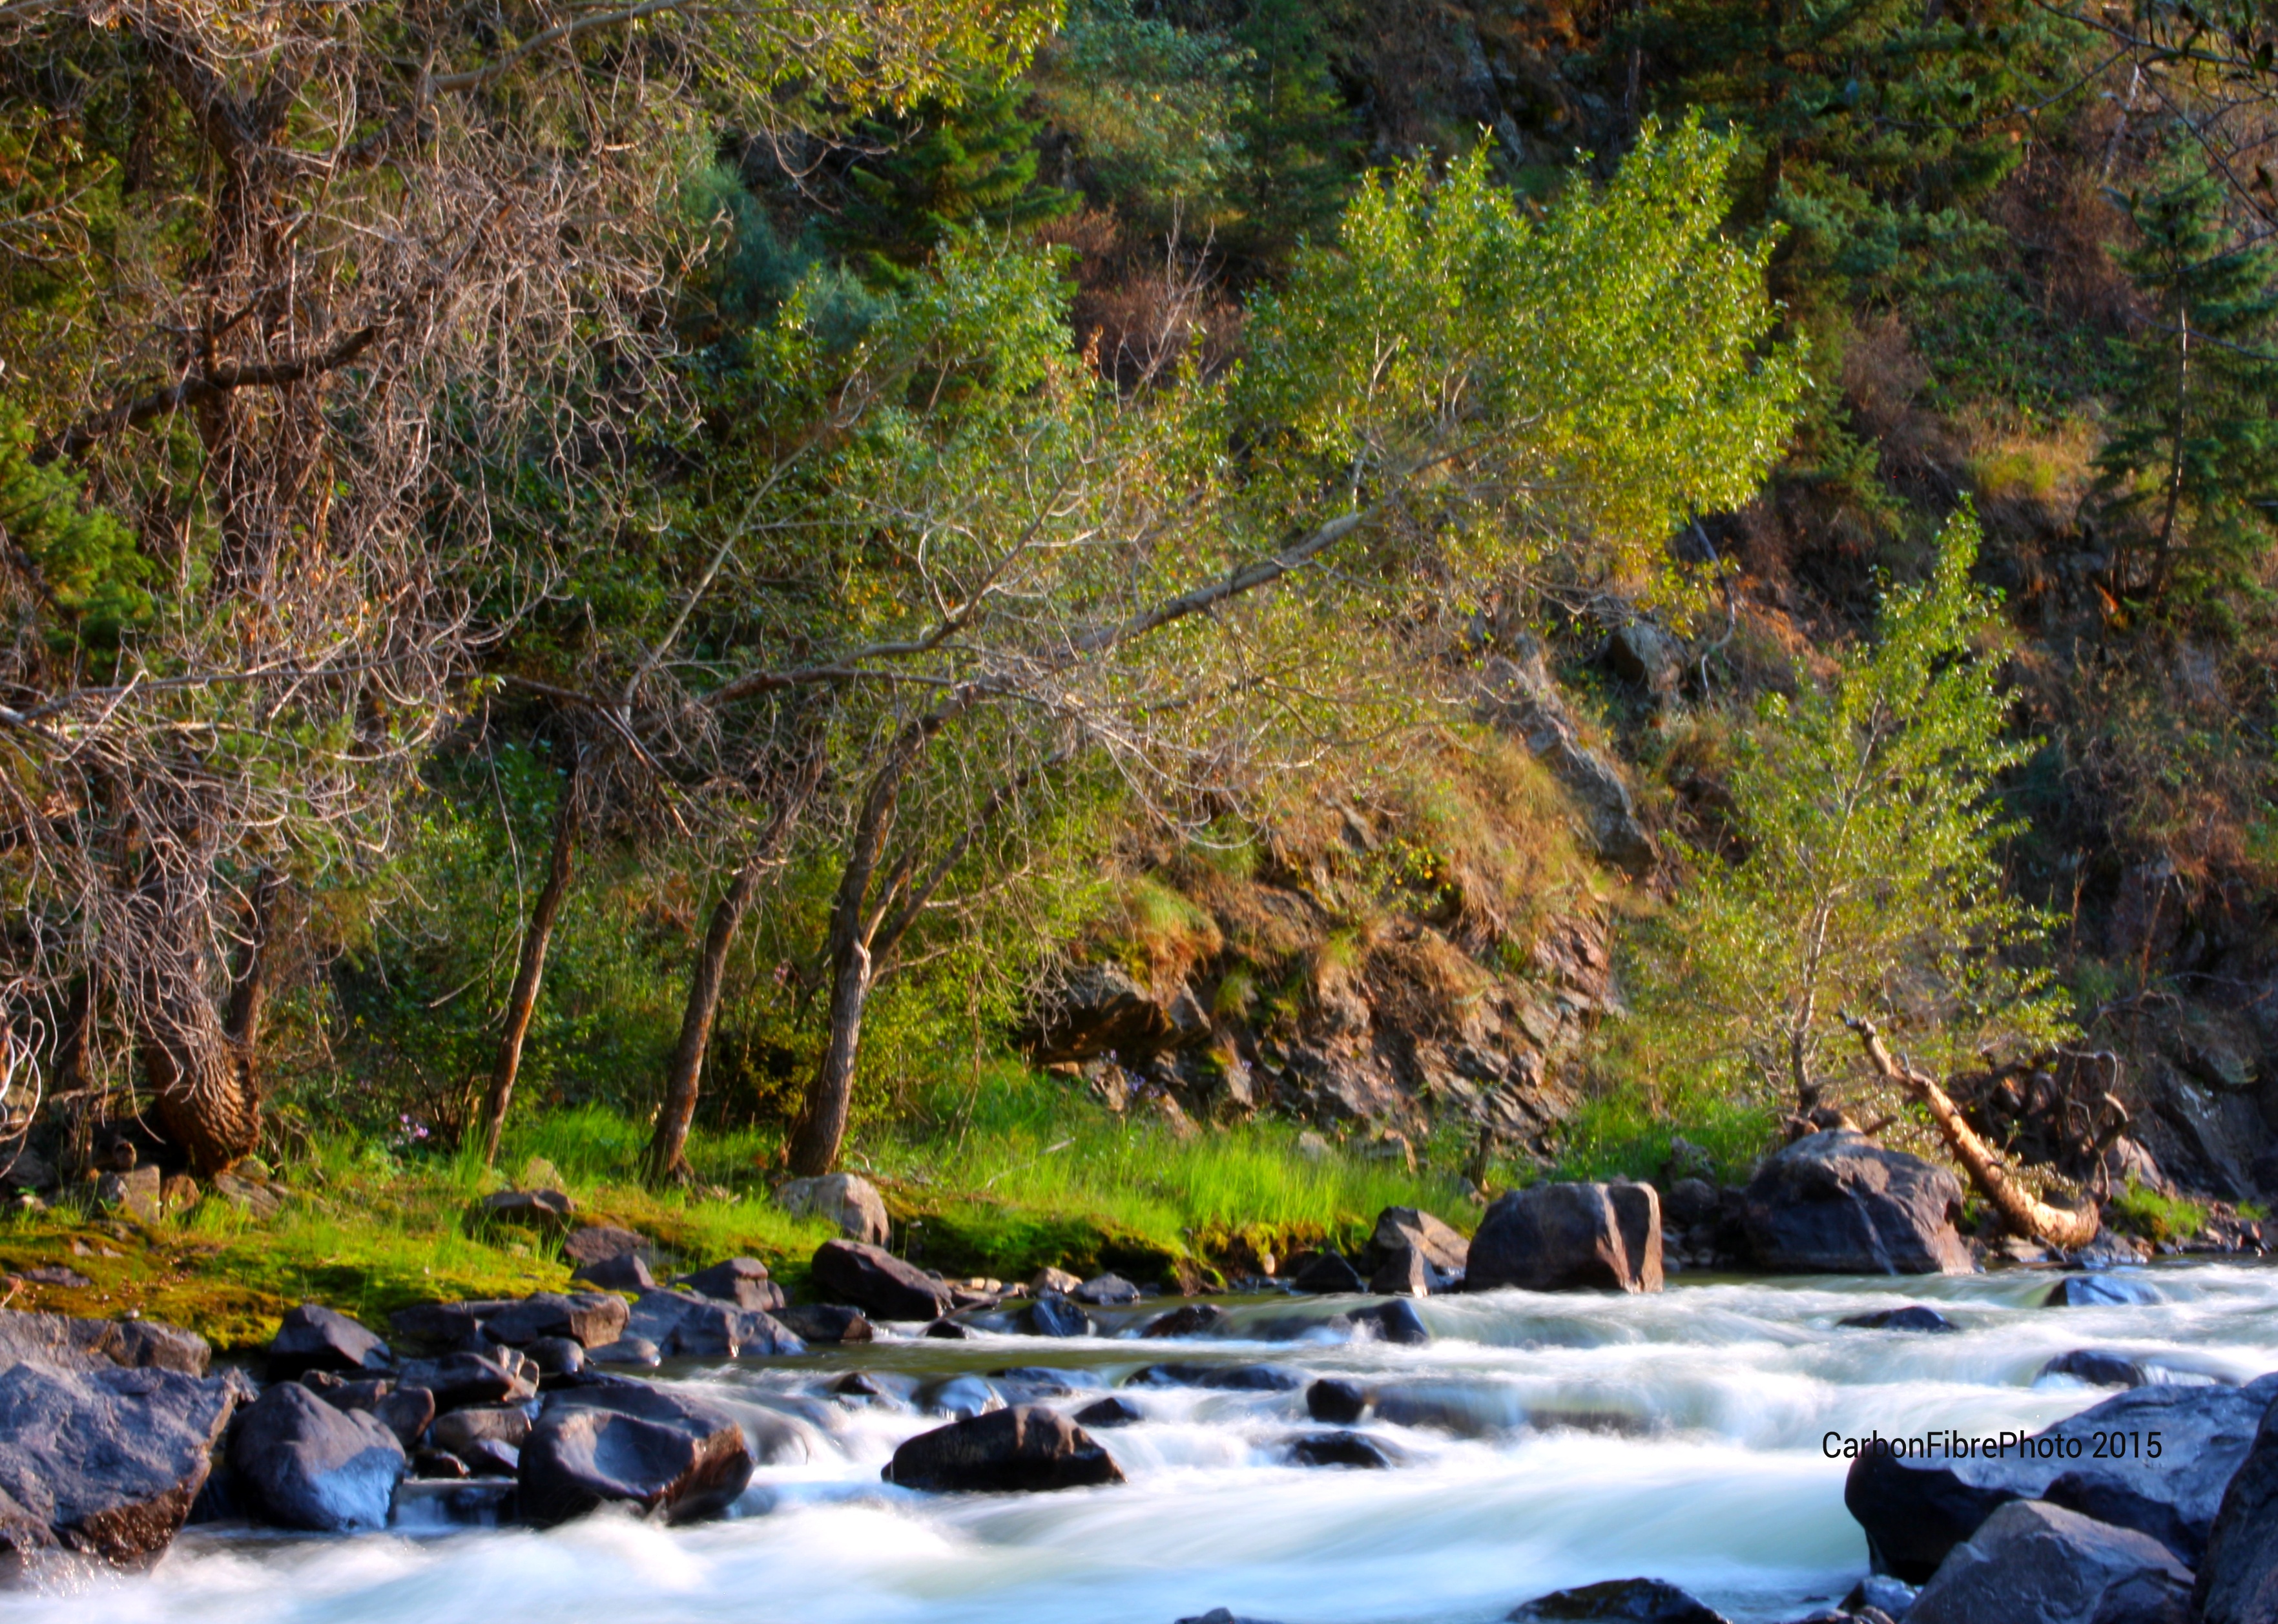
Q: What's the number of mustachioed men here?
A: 0